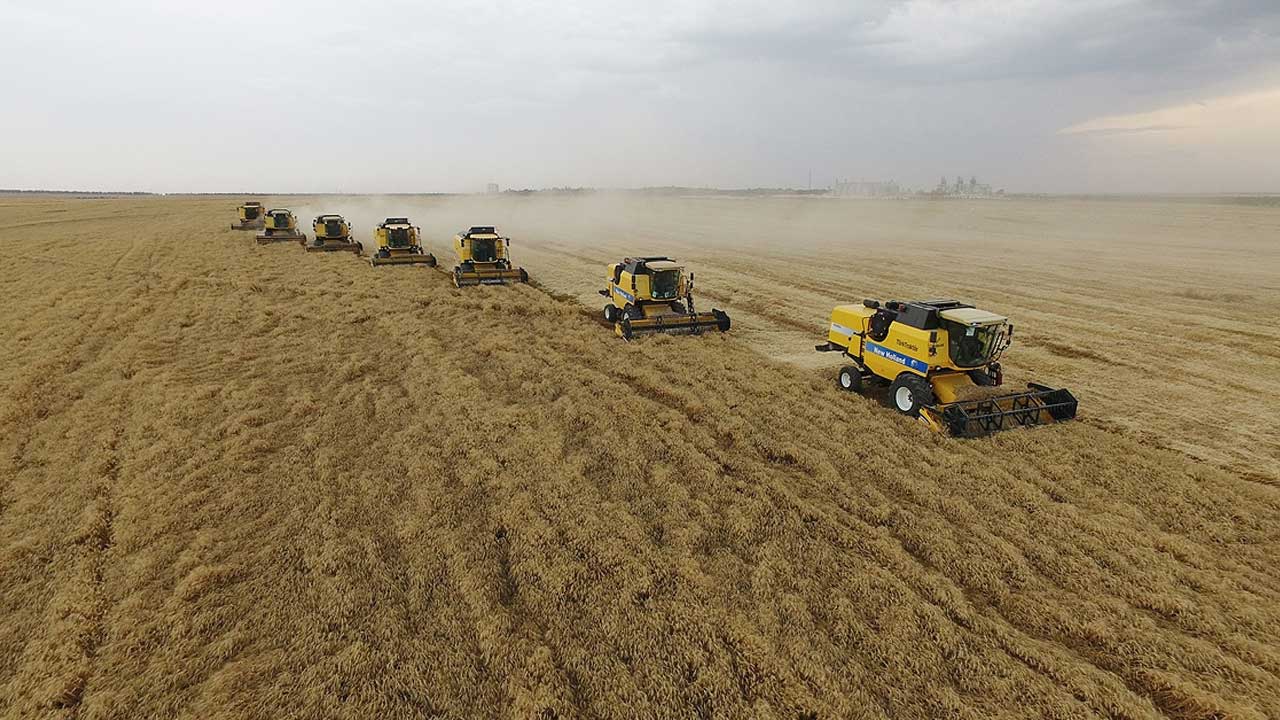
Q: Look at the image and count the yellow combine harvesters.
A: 7